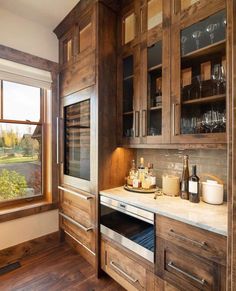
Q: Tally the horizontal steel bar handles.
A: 5